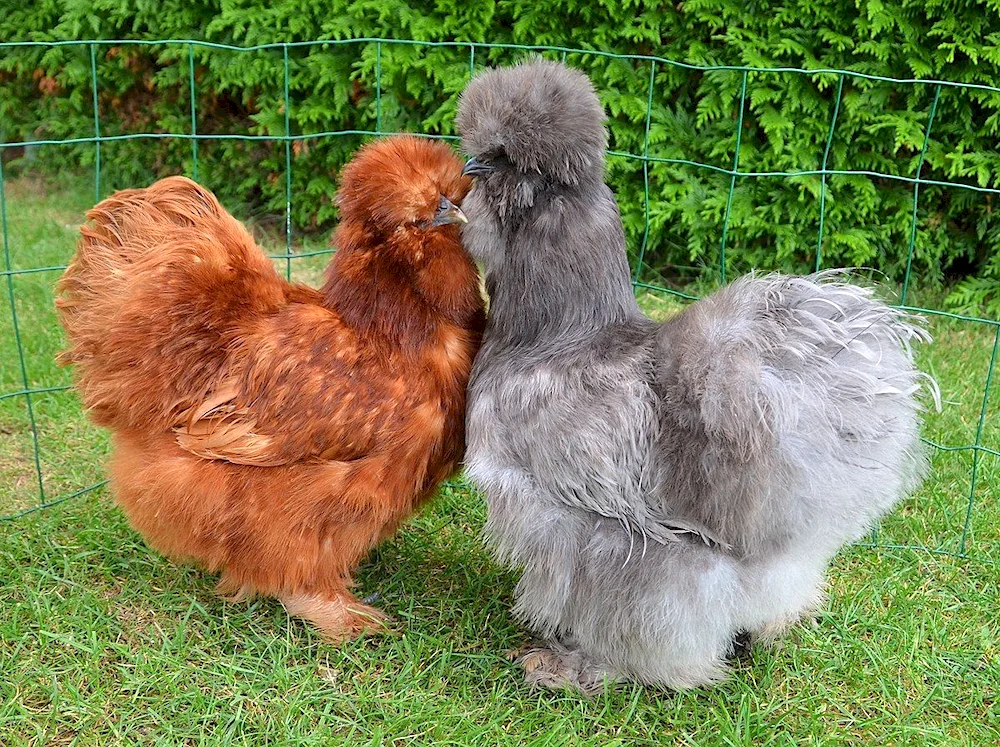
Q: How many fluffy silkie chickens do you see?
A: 2